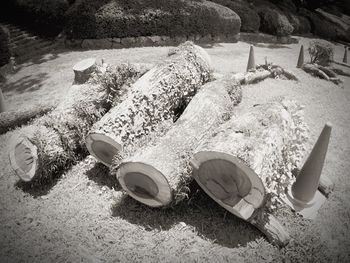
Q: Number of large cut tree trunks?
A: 4